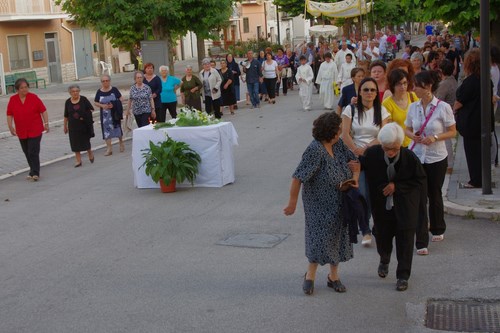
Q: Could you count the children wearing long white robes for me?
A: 3